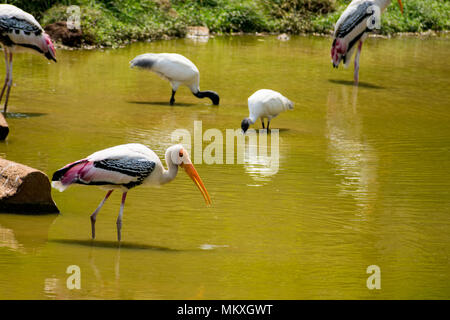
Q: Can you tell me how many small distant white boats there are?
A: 0